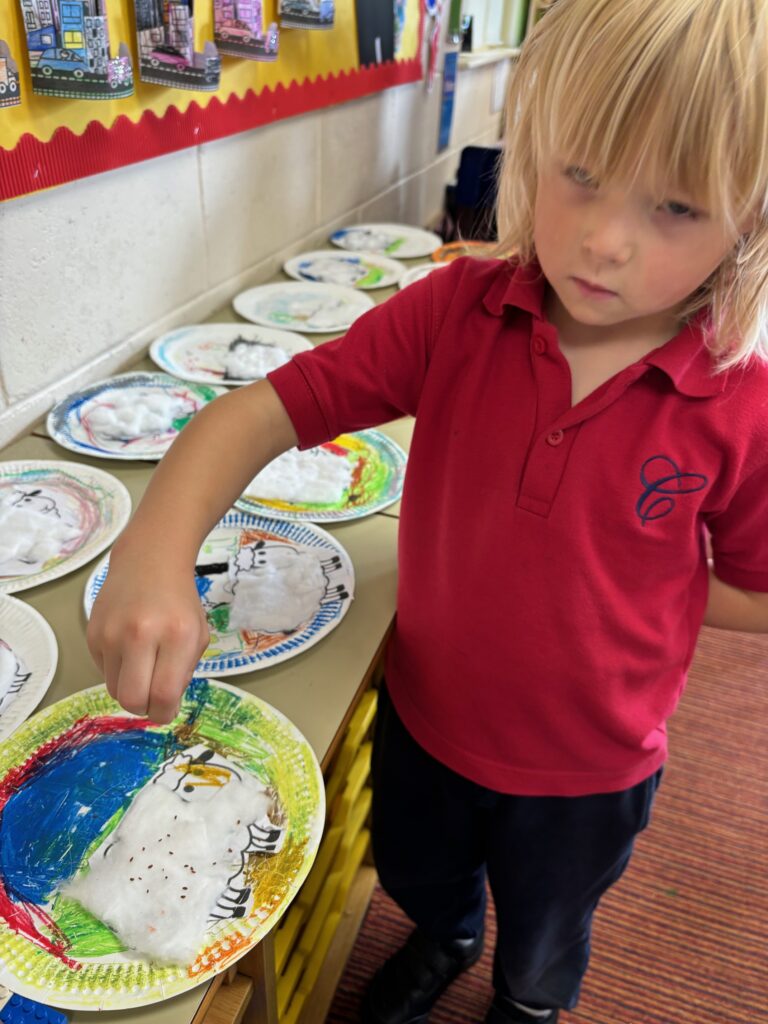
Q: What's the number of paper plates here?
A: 12